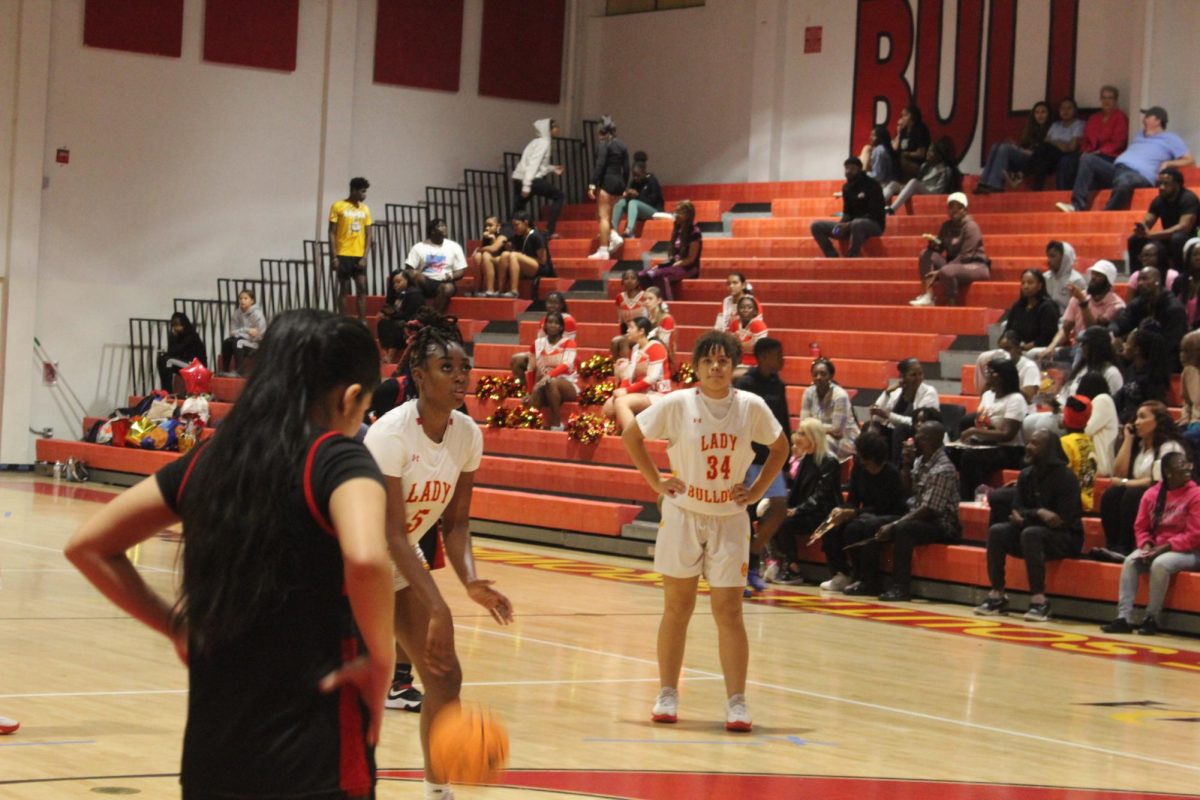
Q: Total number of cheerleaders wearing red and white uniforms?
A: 7